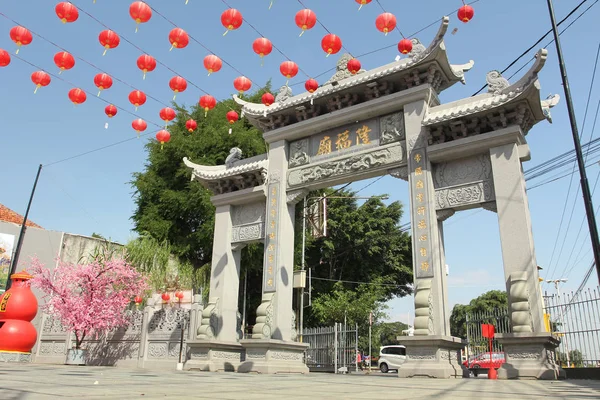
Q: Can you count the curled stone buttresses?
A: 4